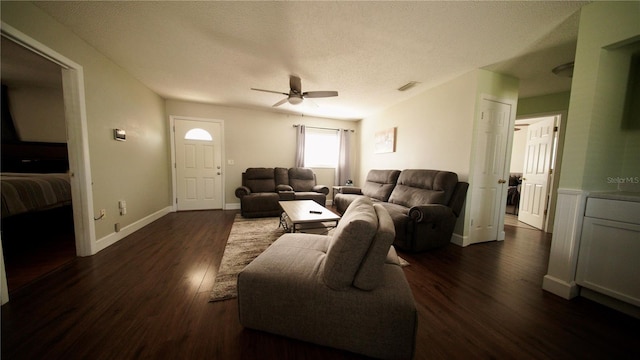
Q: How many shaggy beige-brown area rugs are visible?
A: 1